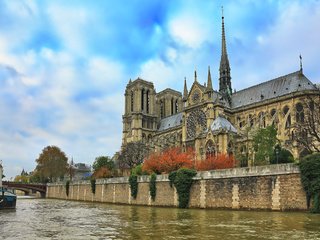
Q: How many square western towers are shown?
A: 2